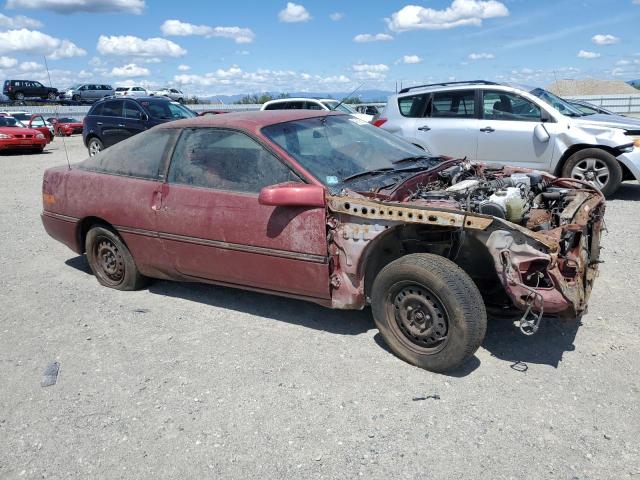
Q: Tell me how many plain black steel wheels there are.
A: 2